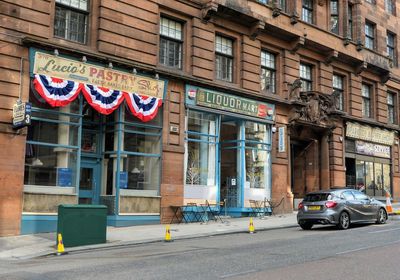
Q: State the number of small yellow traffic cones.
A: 3